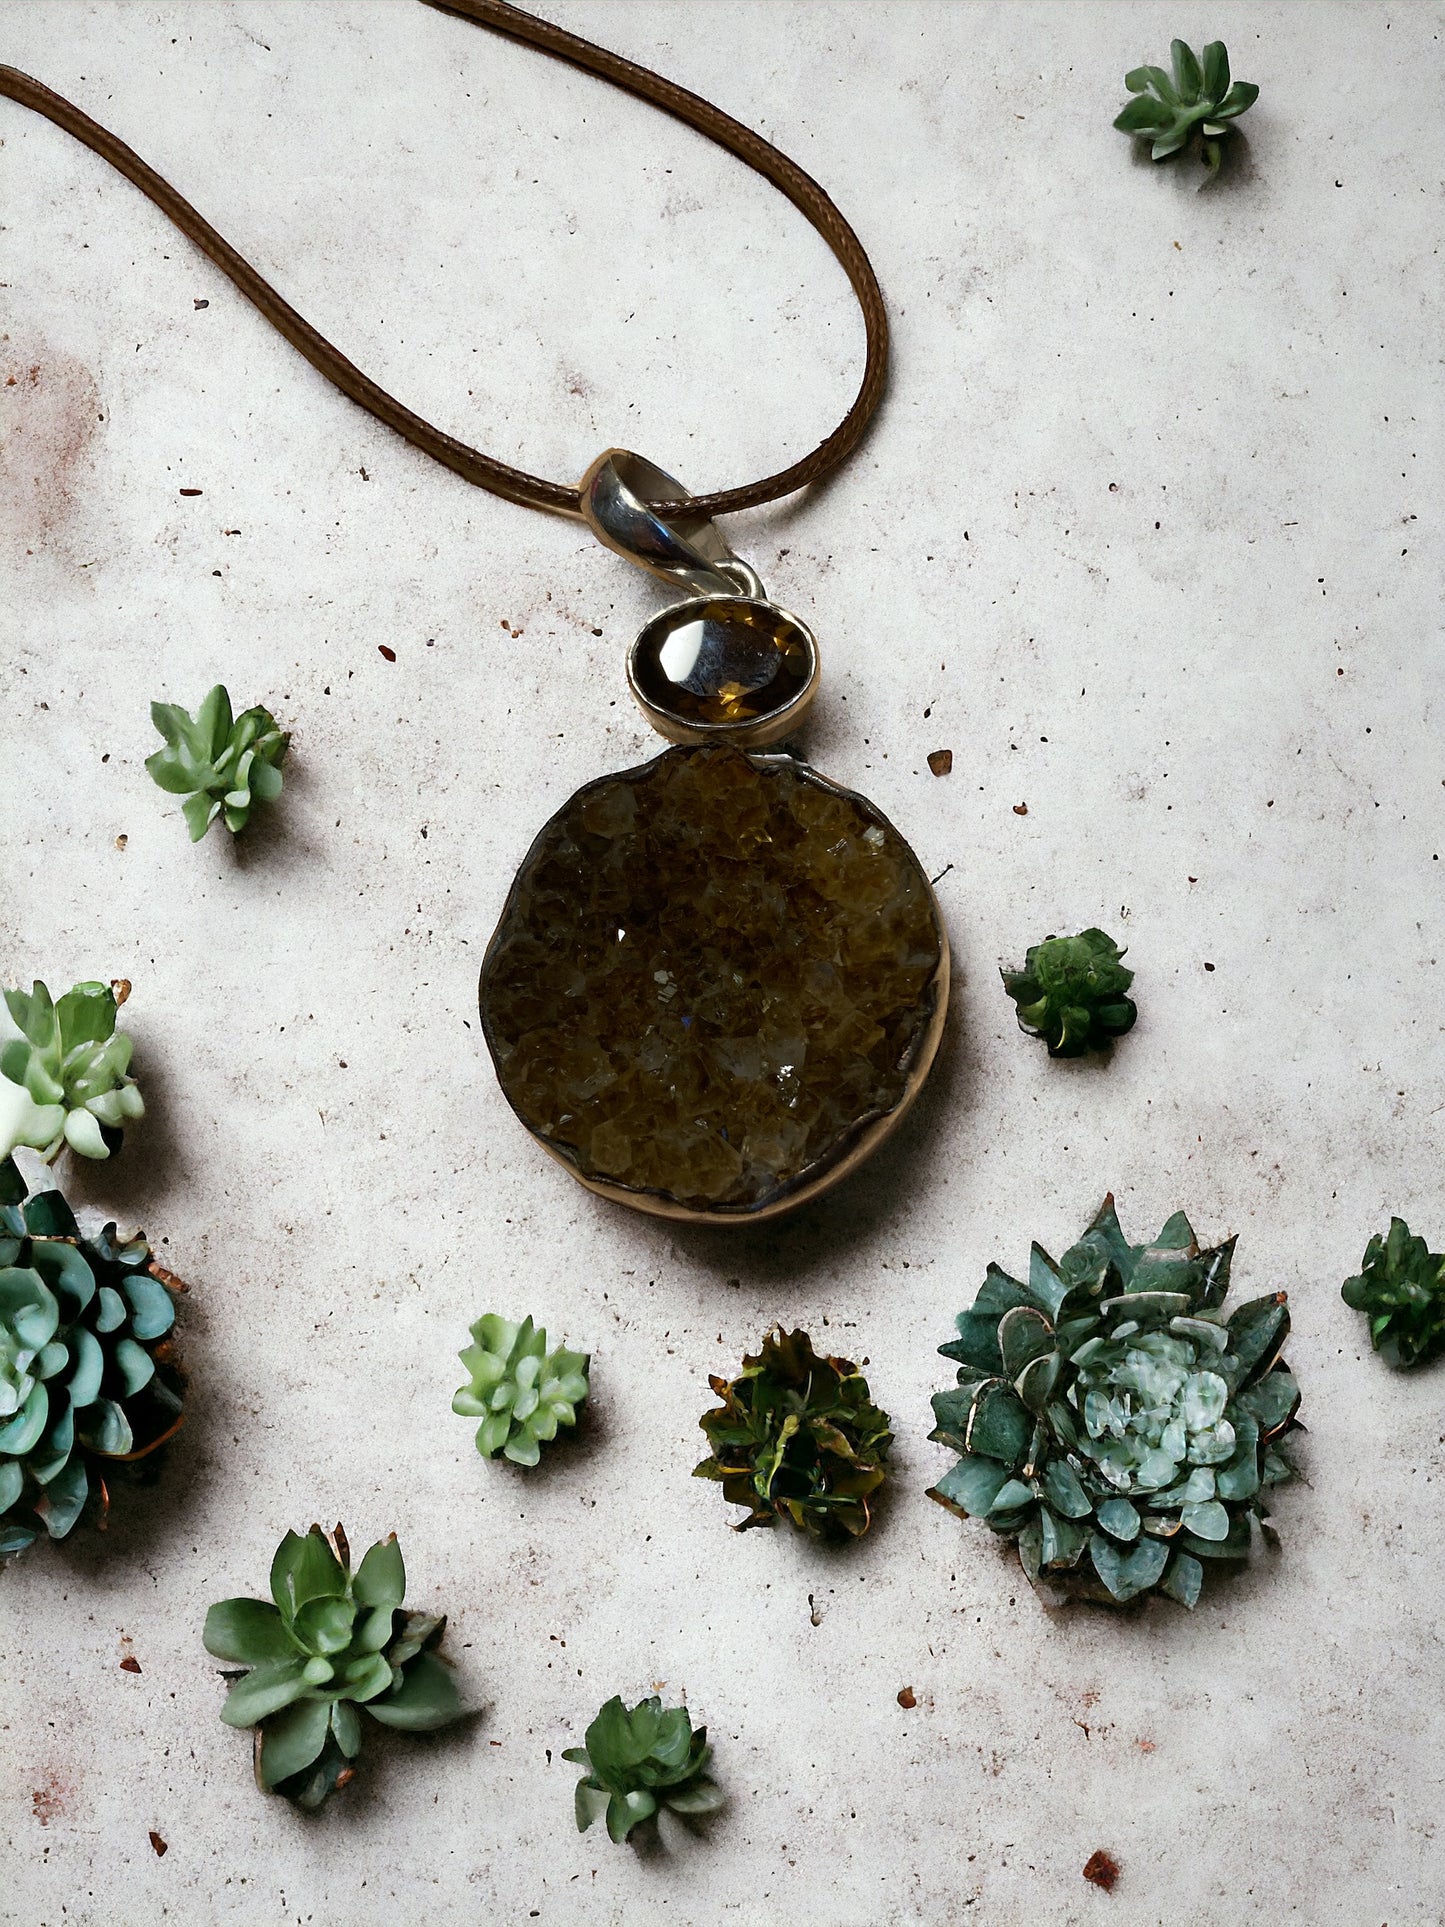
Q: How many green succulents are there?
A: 11